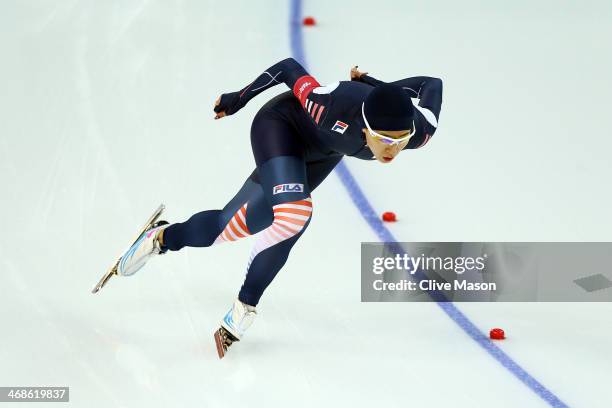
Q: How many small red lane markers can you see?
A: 3